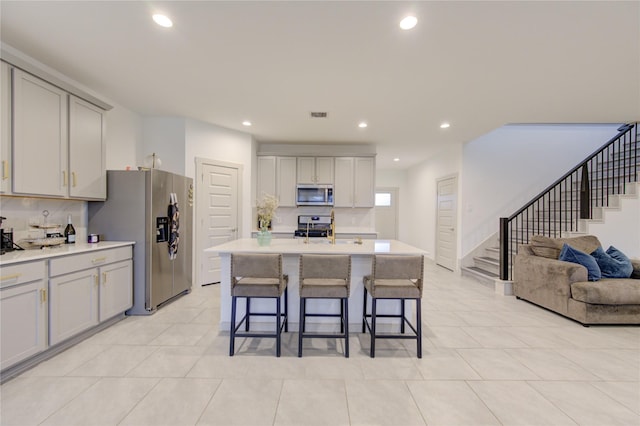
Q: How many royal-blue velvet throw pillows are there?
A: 2